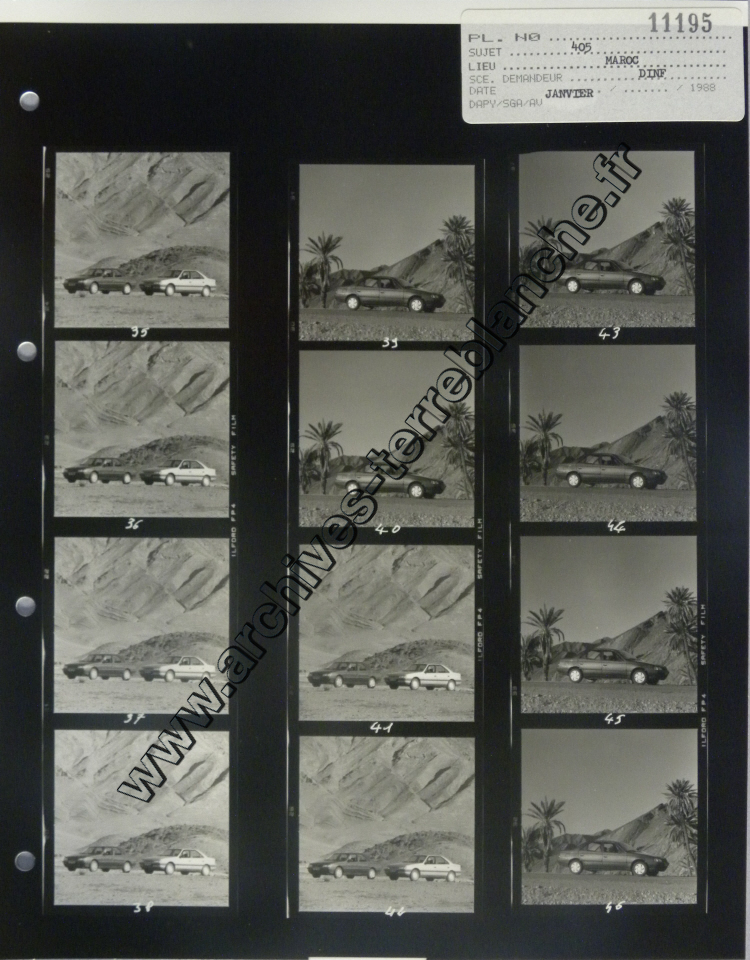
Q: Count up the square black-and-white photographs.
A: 12